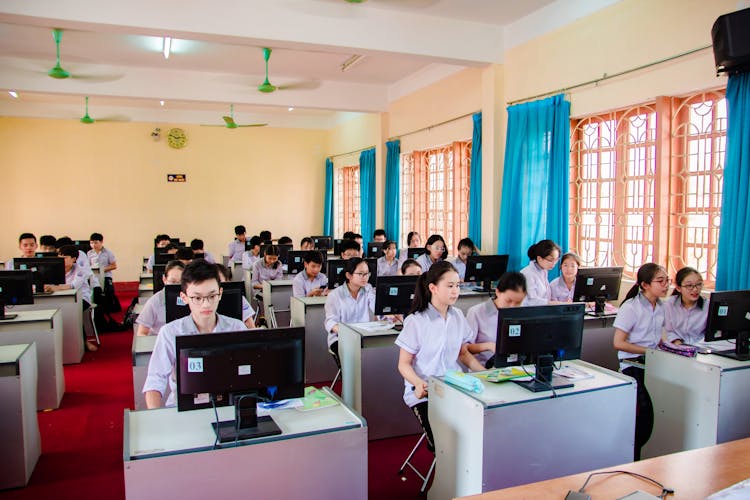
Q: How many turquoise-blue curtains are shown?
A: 6